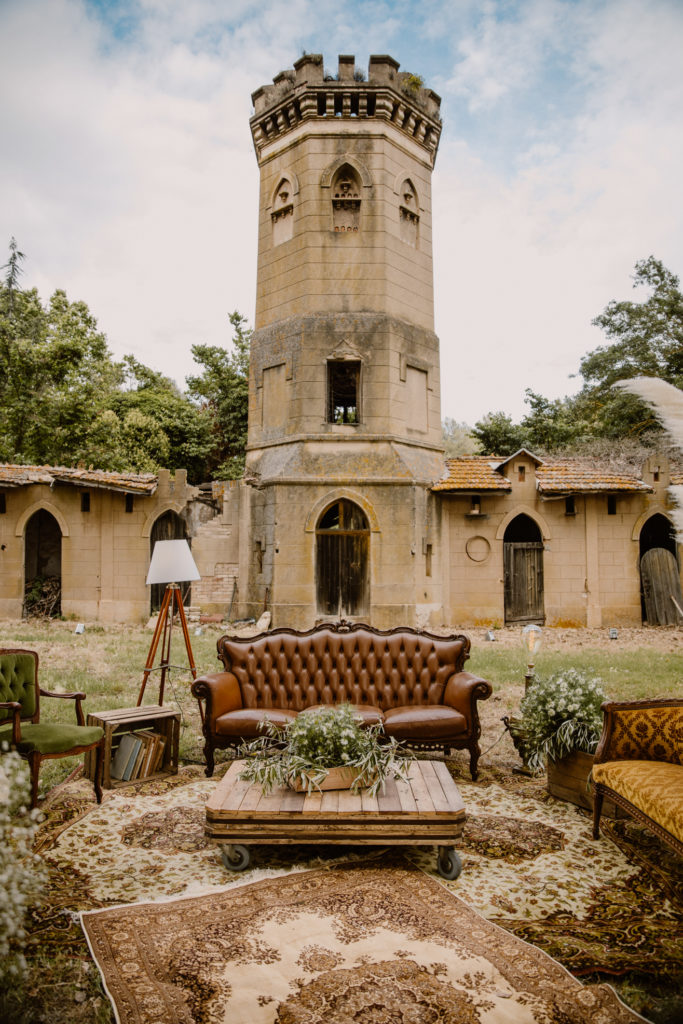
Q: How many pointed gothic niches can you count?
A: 3